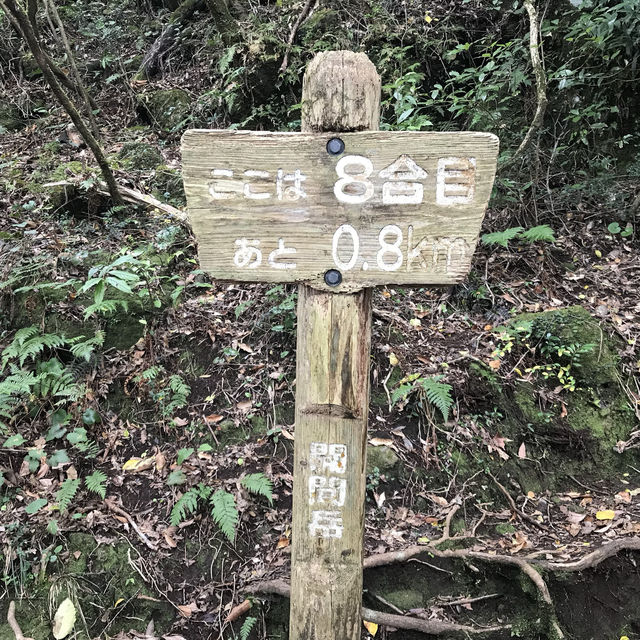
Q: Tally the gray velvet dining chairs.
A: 0